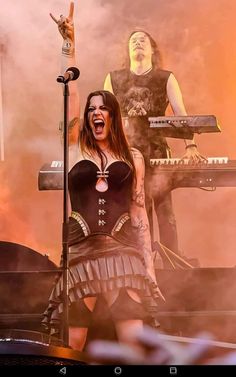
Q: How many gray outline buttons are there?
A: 3